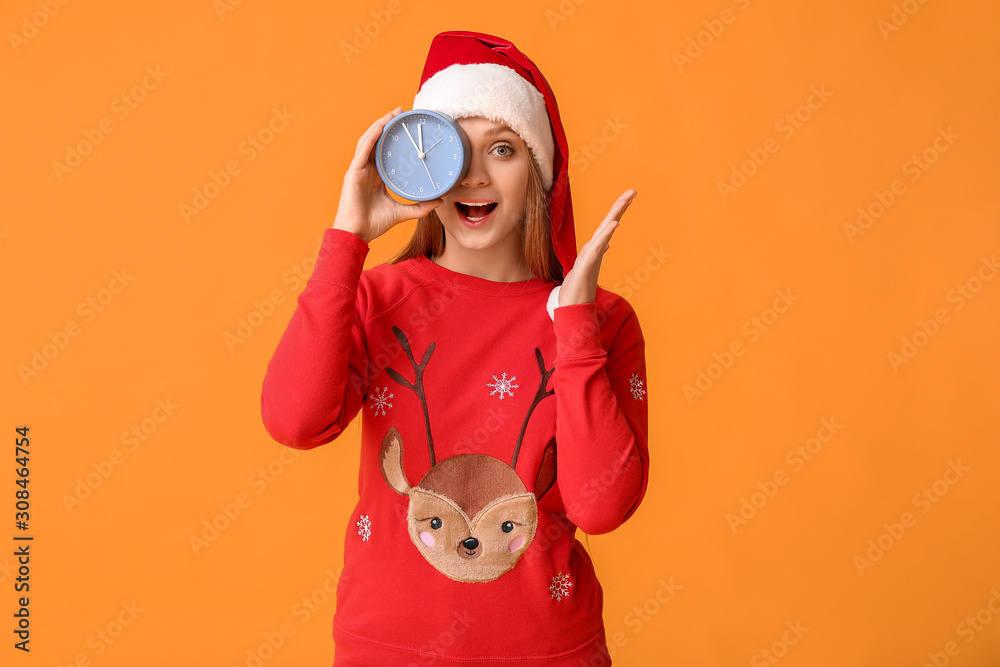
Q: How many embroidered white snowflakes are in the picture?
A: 5